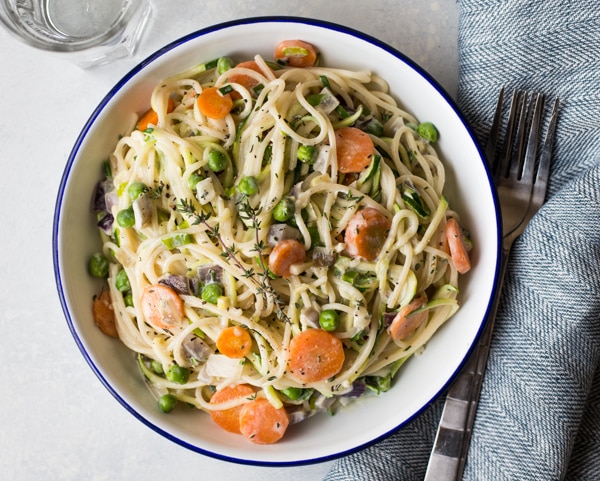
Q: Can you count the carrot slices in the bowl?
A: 15